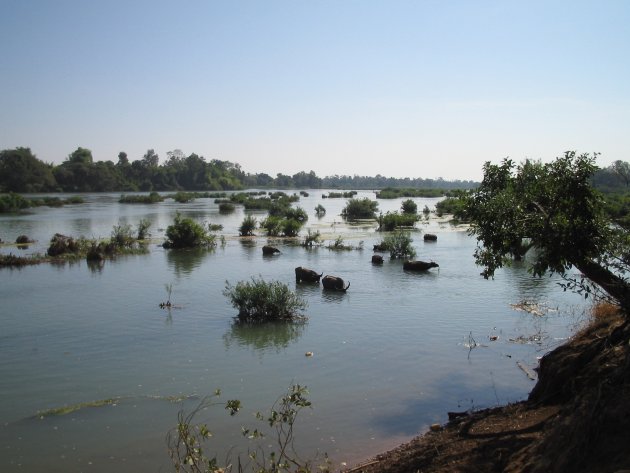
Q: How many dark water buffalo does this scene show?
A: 6